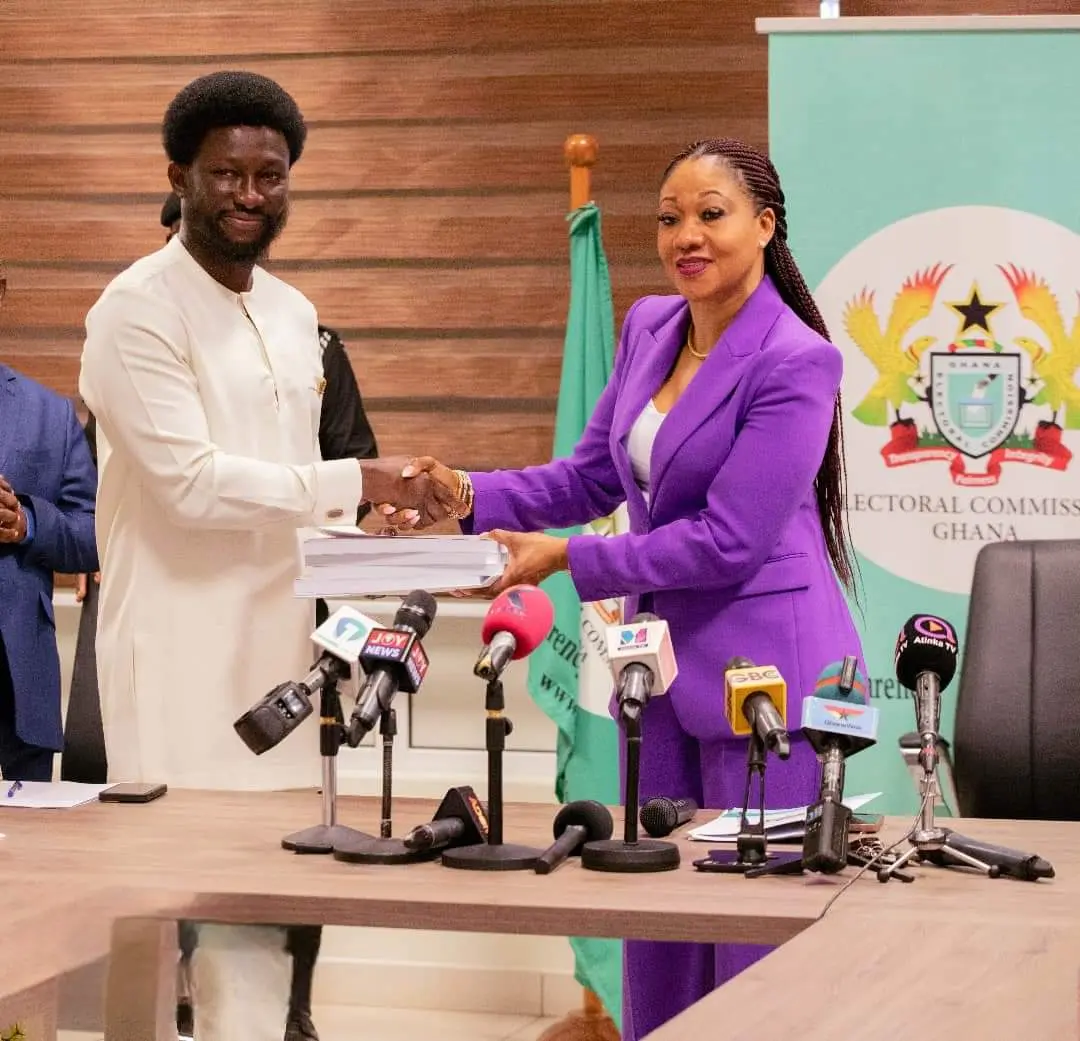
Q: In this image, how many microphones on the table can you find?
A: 11